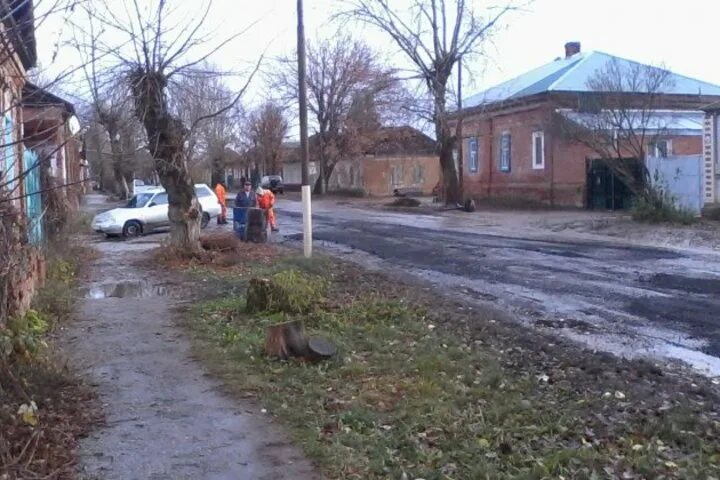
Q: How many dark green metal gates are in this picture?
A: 1